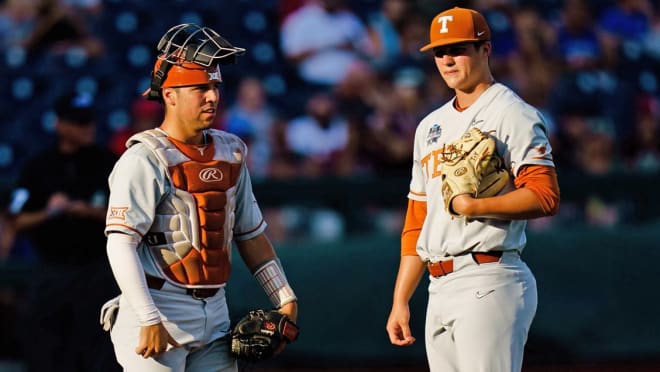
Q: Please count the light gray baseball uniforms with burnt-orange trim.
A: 2